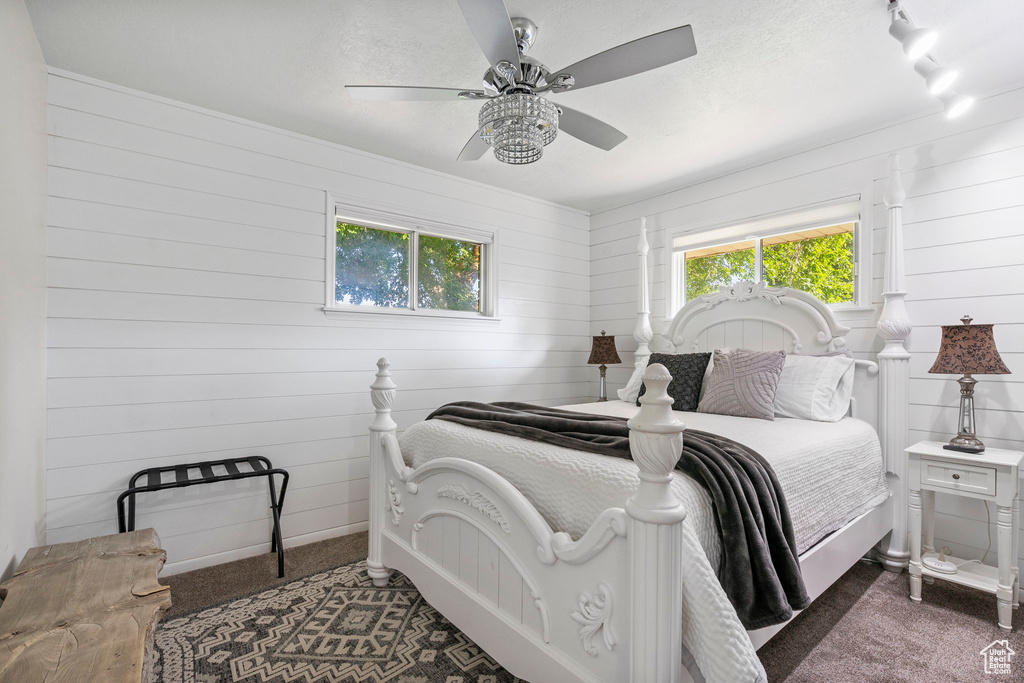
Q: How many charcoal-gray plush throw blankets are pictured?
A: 1